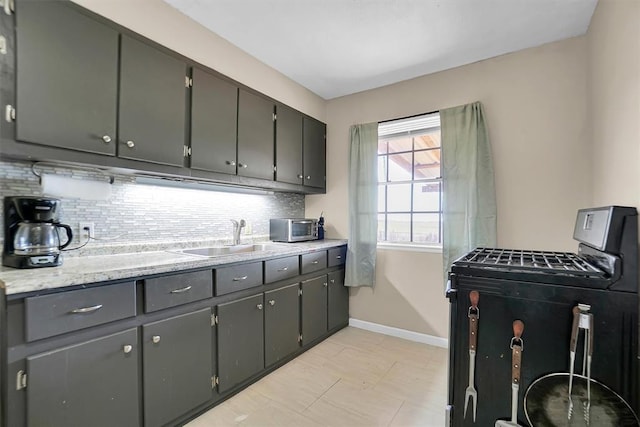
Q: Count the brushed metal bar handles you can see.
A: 6